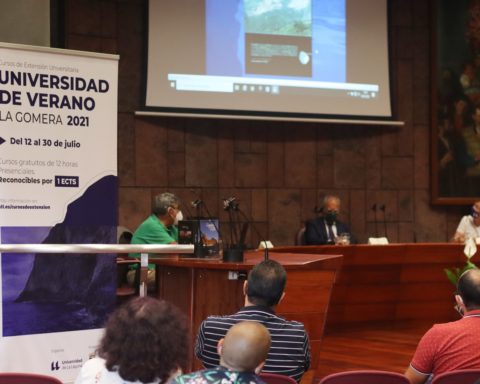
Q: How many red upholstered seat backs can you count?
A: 4